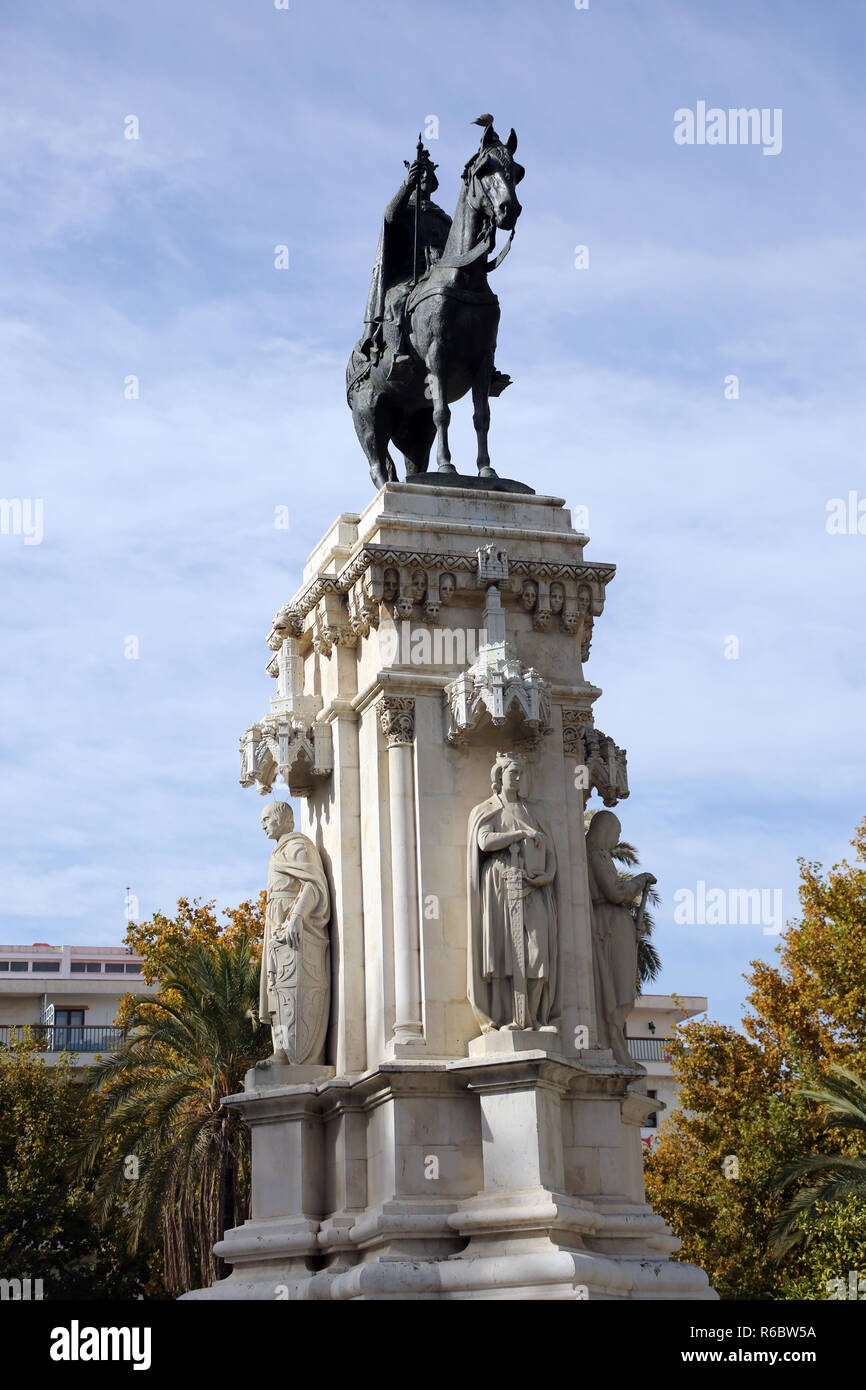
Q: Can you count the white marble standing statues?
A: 3